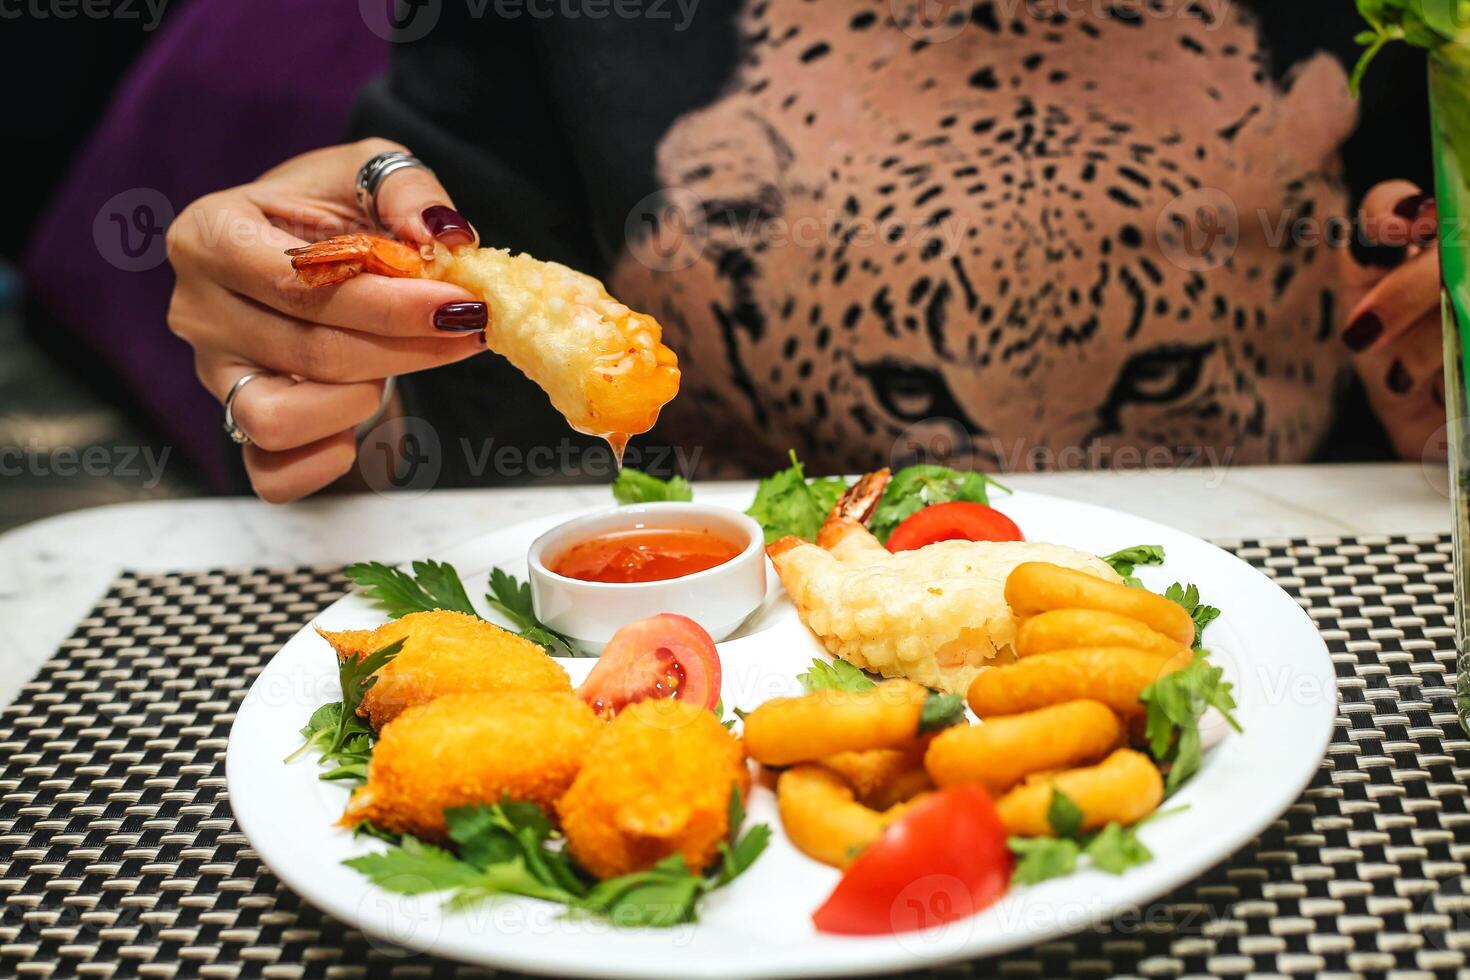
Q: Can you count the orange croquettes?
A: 3